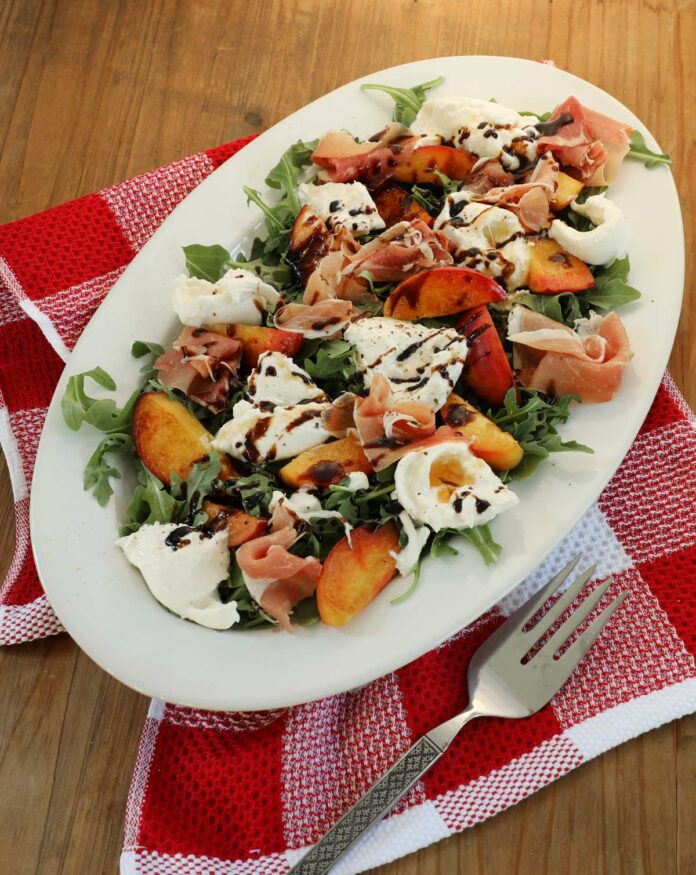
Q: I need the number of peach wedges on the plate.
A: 13